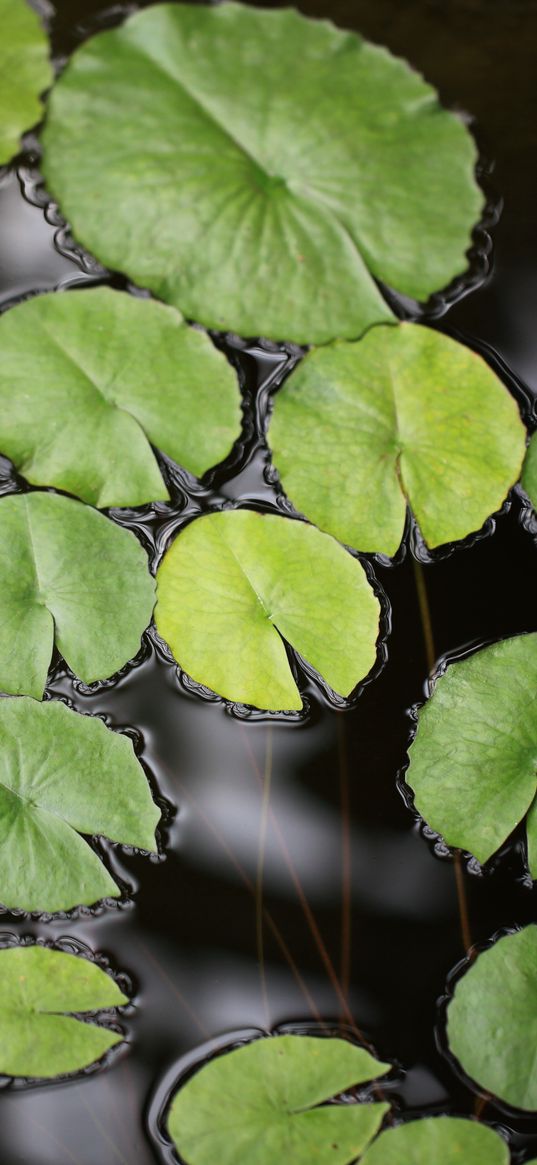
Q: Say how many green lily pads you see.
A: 13